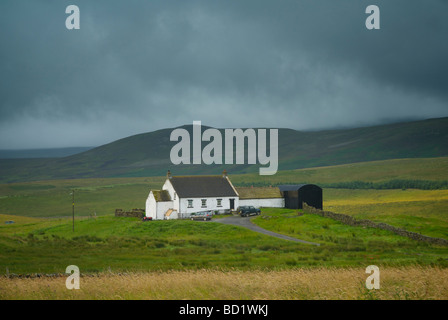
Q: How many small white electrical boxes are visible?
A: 0